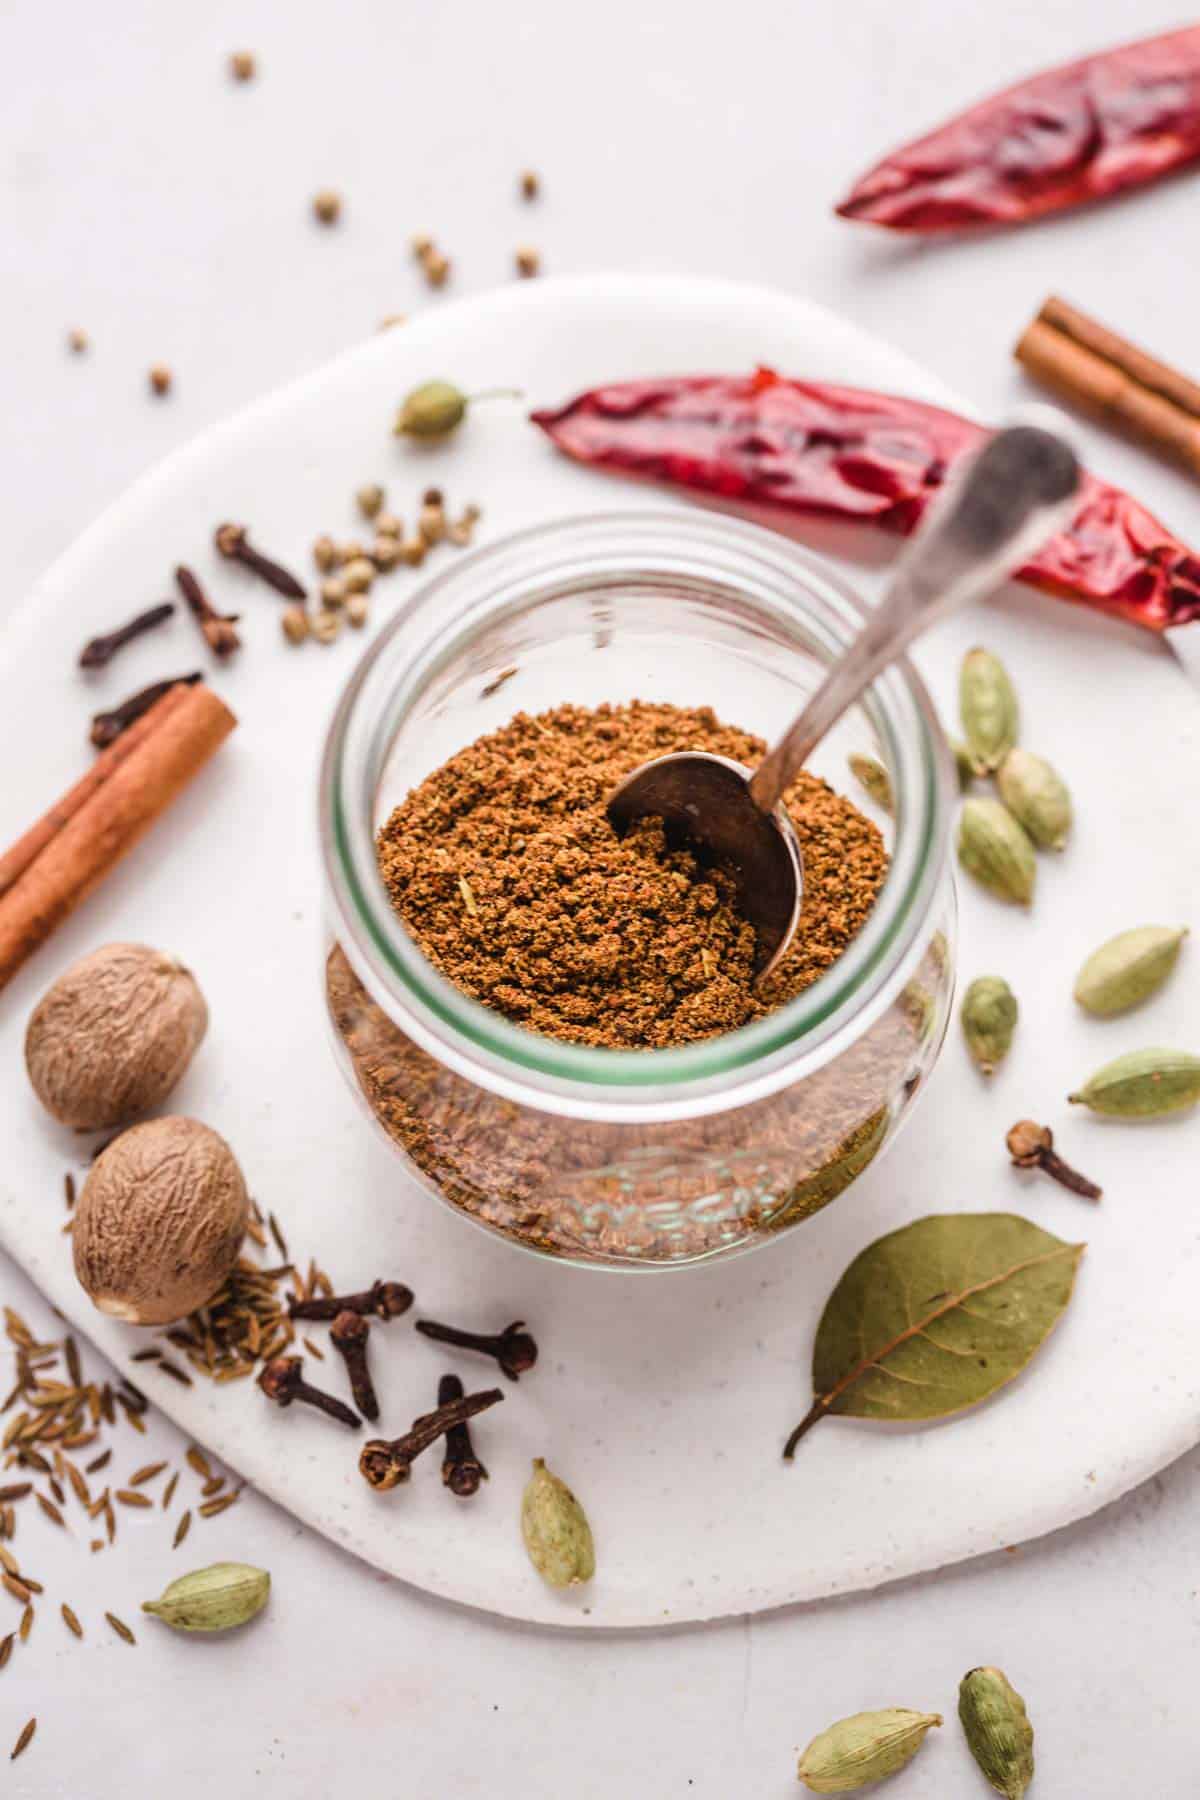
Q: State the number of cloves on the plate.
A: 11